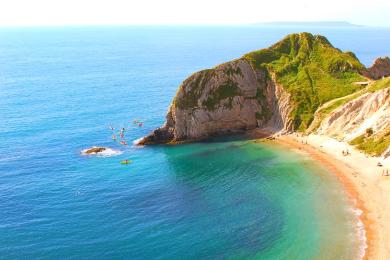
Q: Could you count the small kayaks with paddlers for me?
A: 8